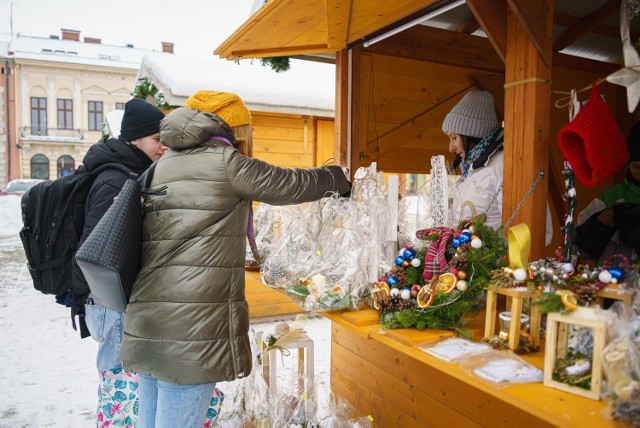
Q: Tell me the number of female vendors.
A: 1